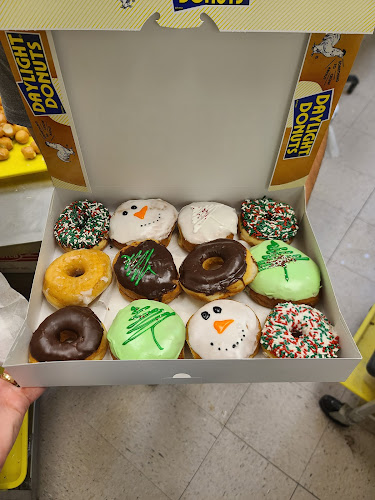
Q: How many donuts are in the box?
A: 12